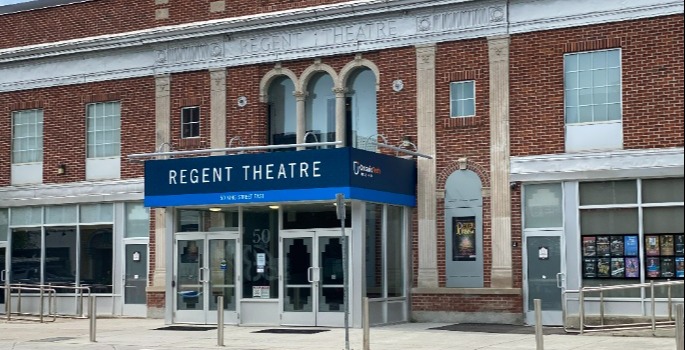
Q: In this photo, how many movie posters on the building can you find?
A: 15